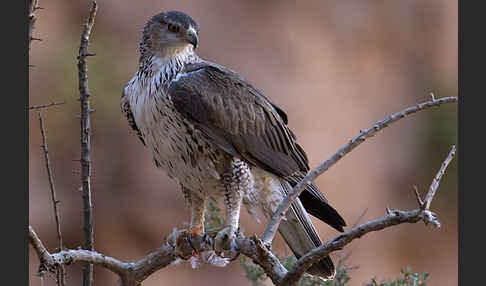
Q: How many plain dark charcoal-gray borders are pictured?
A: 2